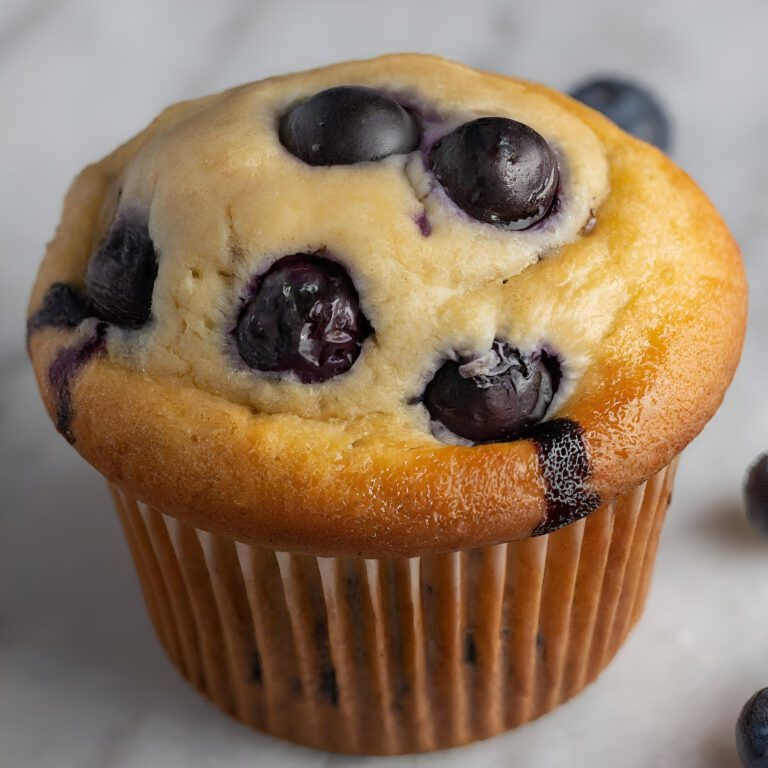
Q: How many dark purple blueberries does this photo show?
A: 8